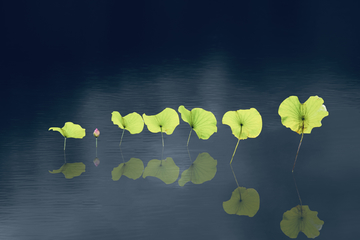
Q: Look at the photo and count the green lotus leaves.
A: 6